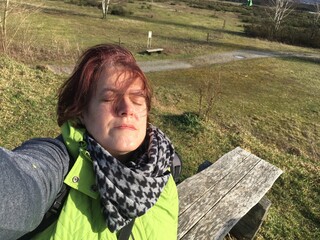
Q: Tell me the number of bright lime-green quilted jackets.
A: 1